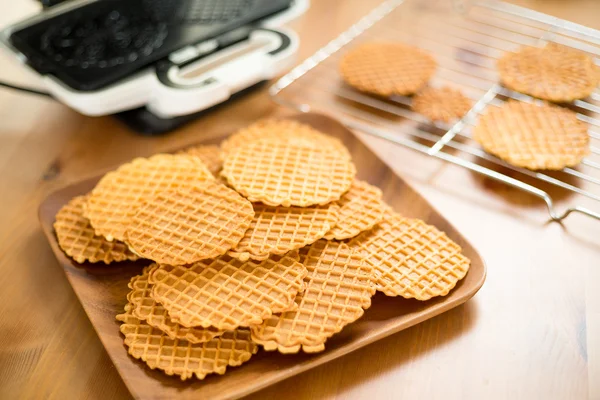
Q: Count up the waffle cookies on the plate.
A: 13